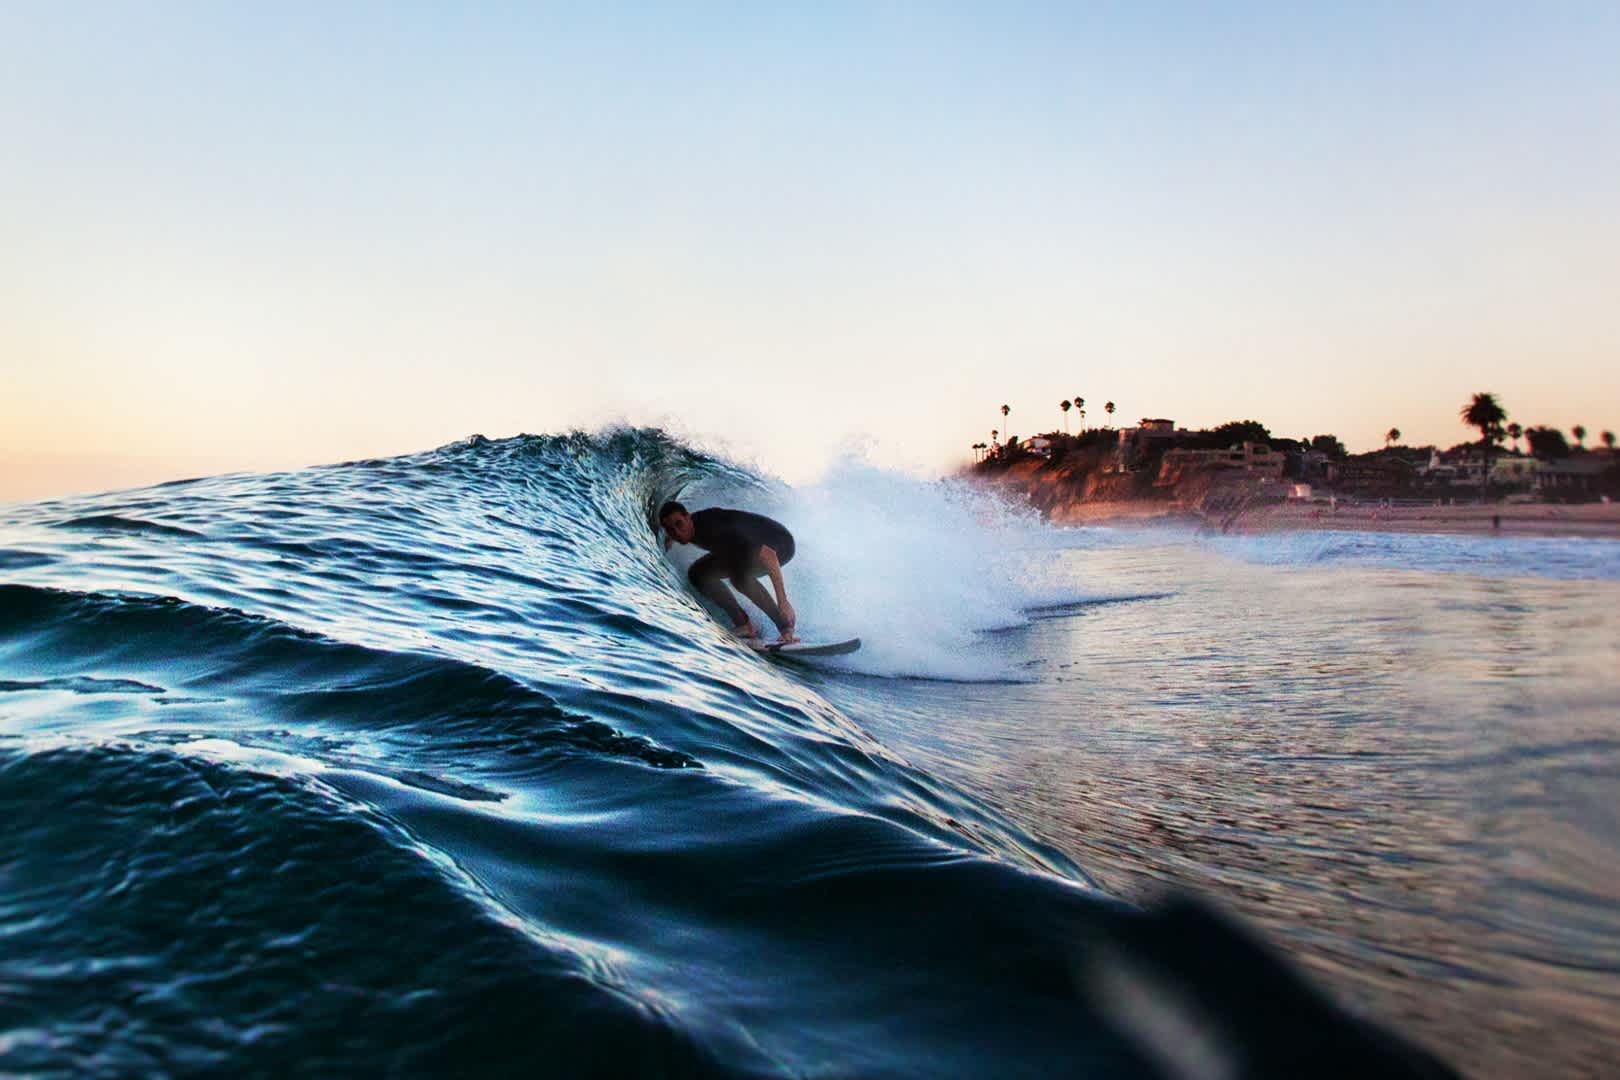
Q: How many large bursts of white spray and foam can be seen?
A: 1